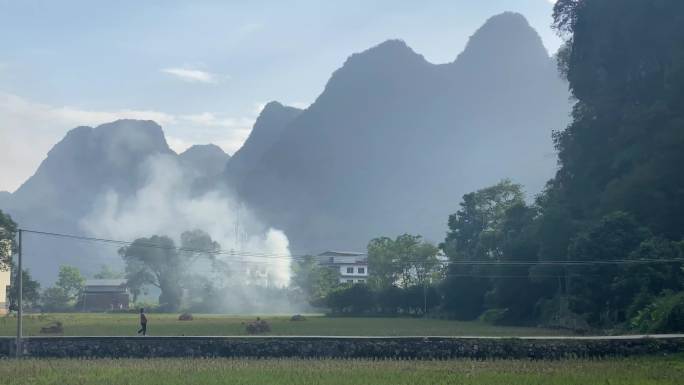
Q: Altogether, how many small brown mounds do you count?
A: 4